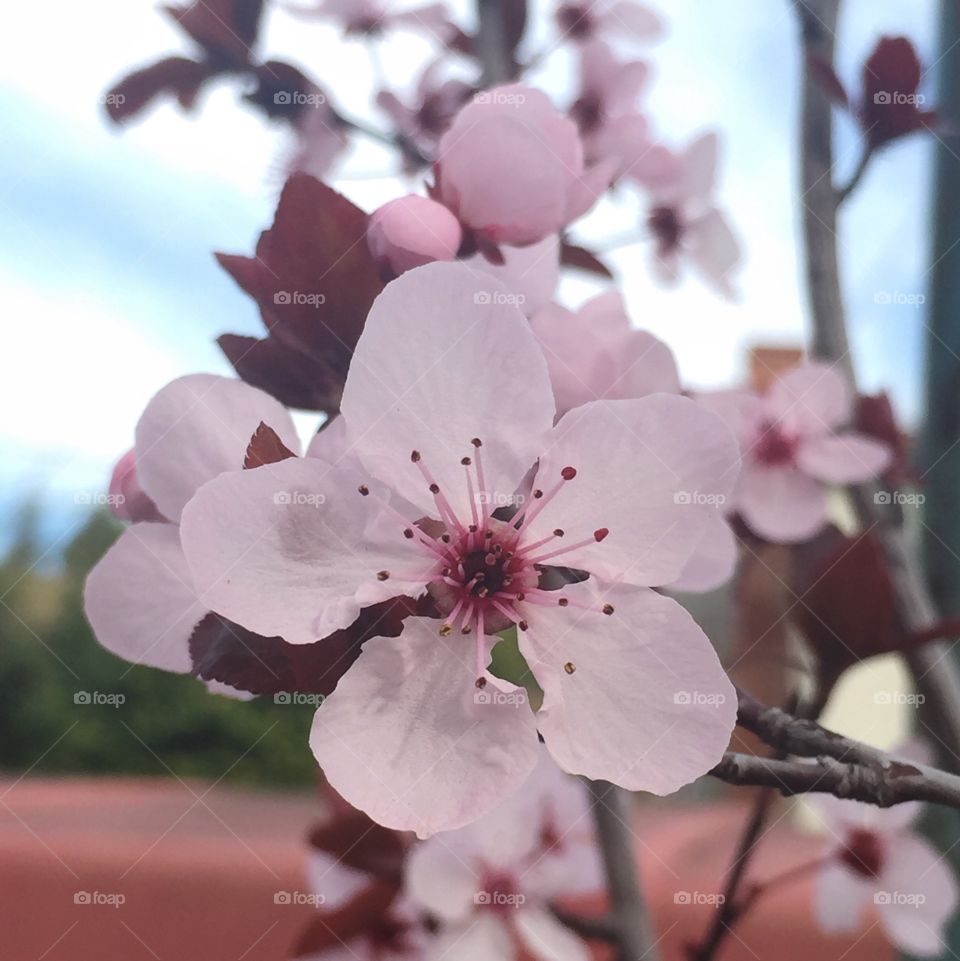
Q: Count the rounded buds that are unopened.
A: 2